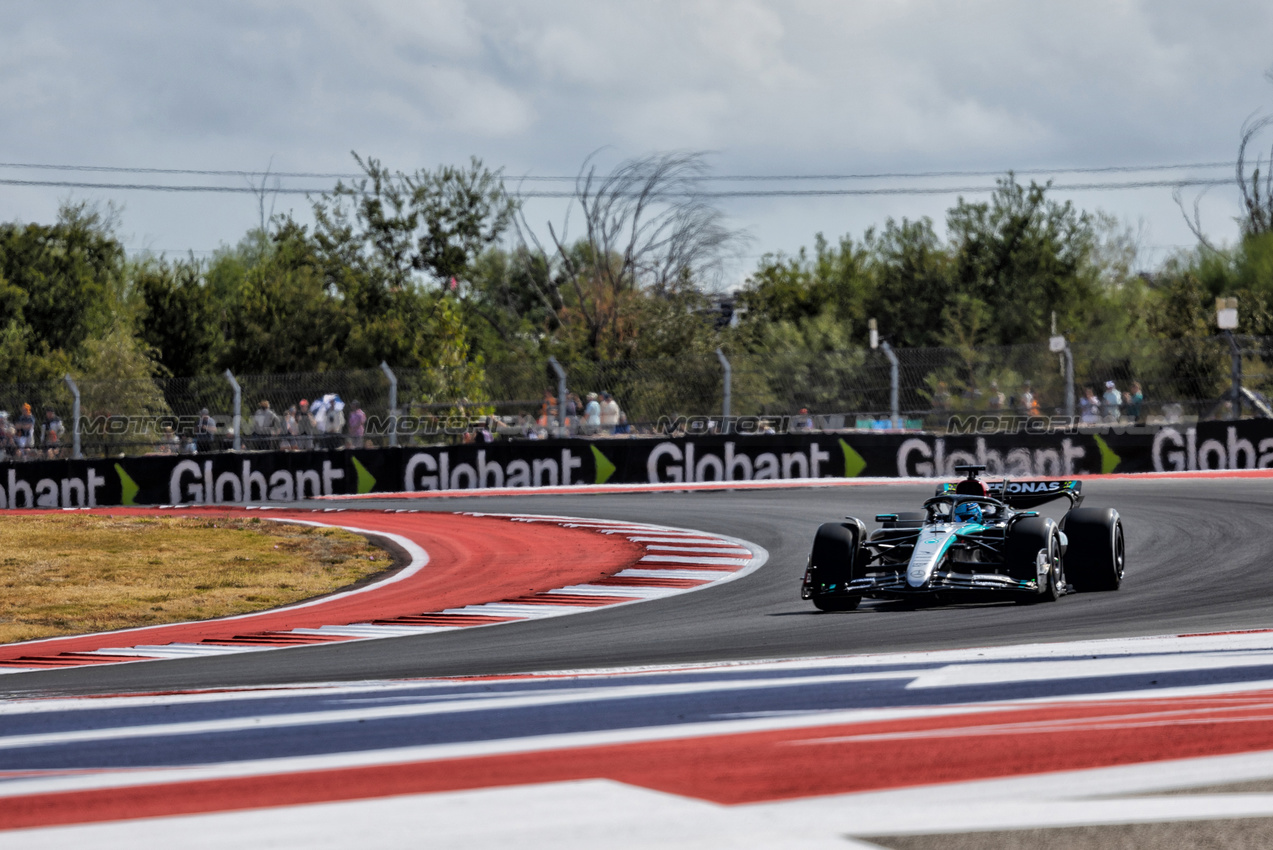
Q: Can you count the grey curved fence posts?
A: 8